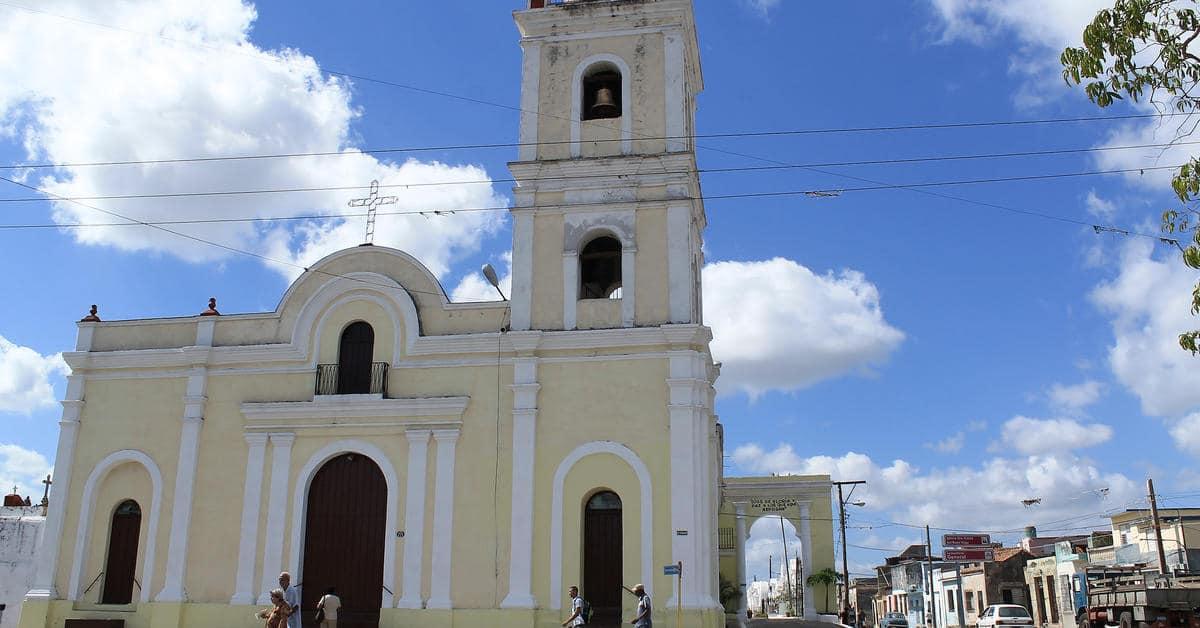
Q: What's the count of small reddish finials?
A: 2